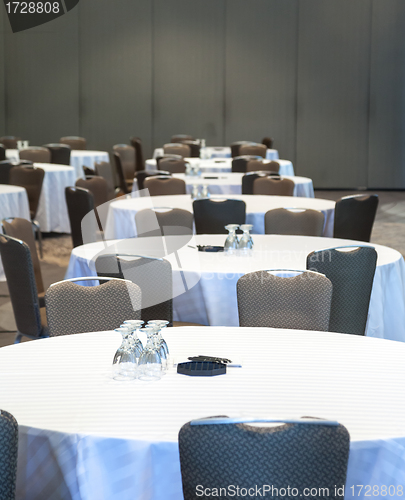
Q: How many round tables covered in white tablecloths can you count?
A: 9